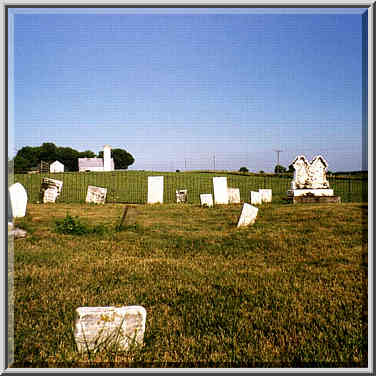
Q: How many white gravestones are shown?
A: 13